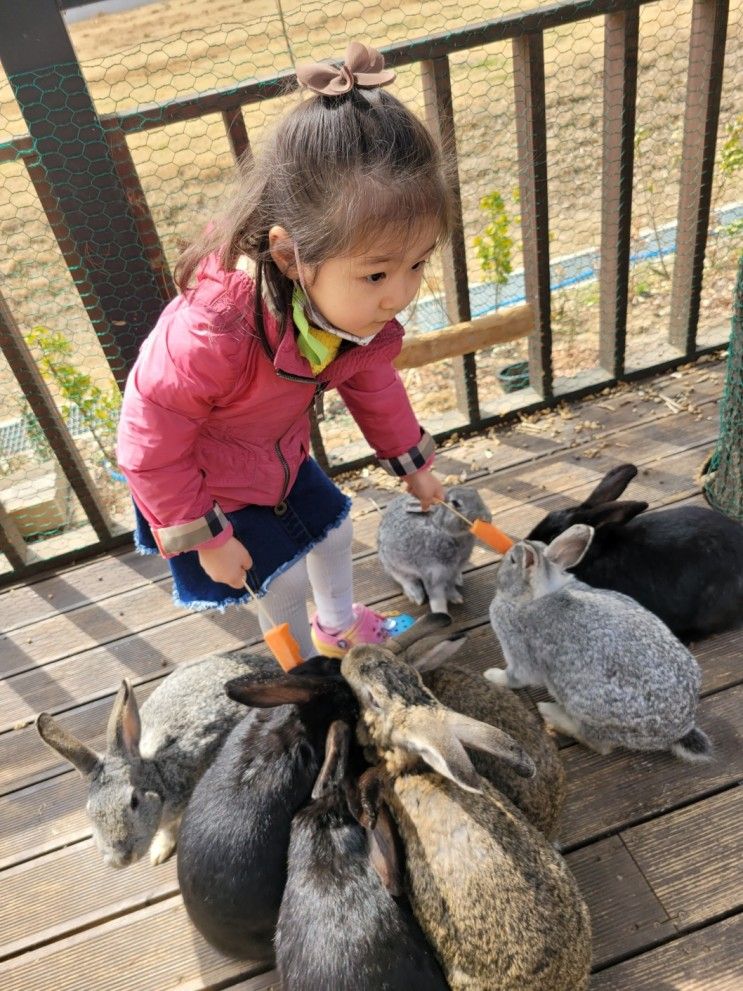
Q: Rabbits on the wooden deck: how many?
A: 8